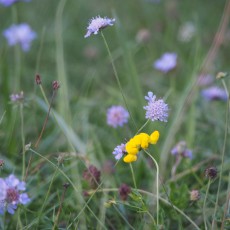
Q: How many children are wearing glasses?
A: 0